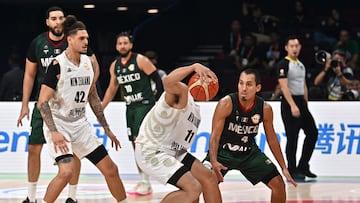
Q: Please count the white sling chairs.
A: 0